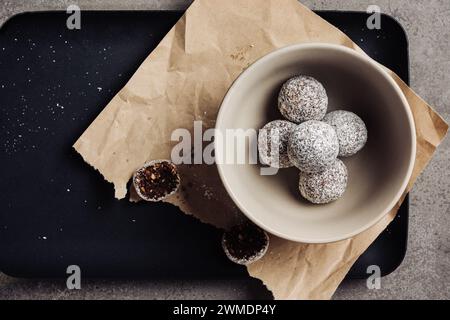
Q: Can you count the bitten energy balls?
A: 2